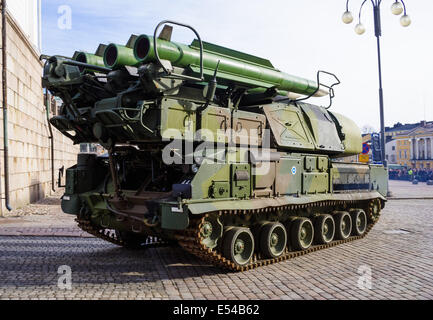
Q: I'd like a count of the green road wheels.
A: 6